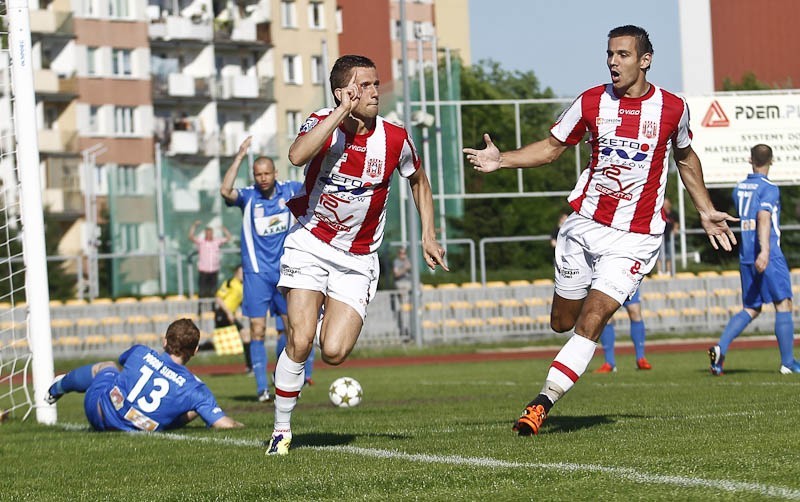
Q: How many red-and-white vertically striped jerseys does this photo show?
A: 2